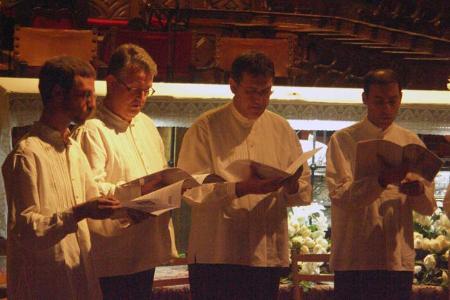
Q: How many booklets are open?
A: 4